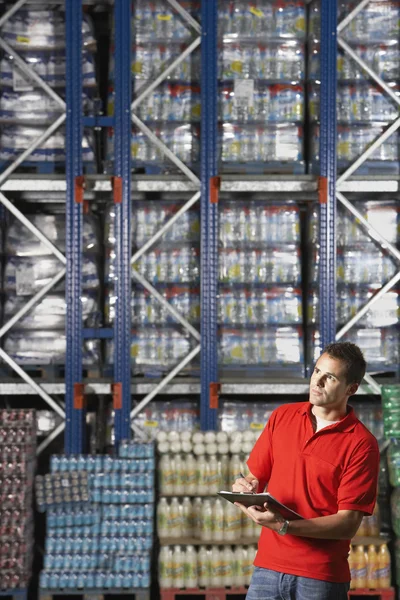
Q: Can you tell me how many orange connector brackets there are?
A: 7